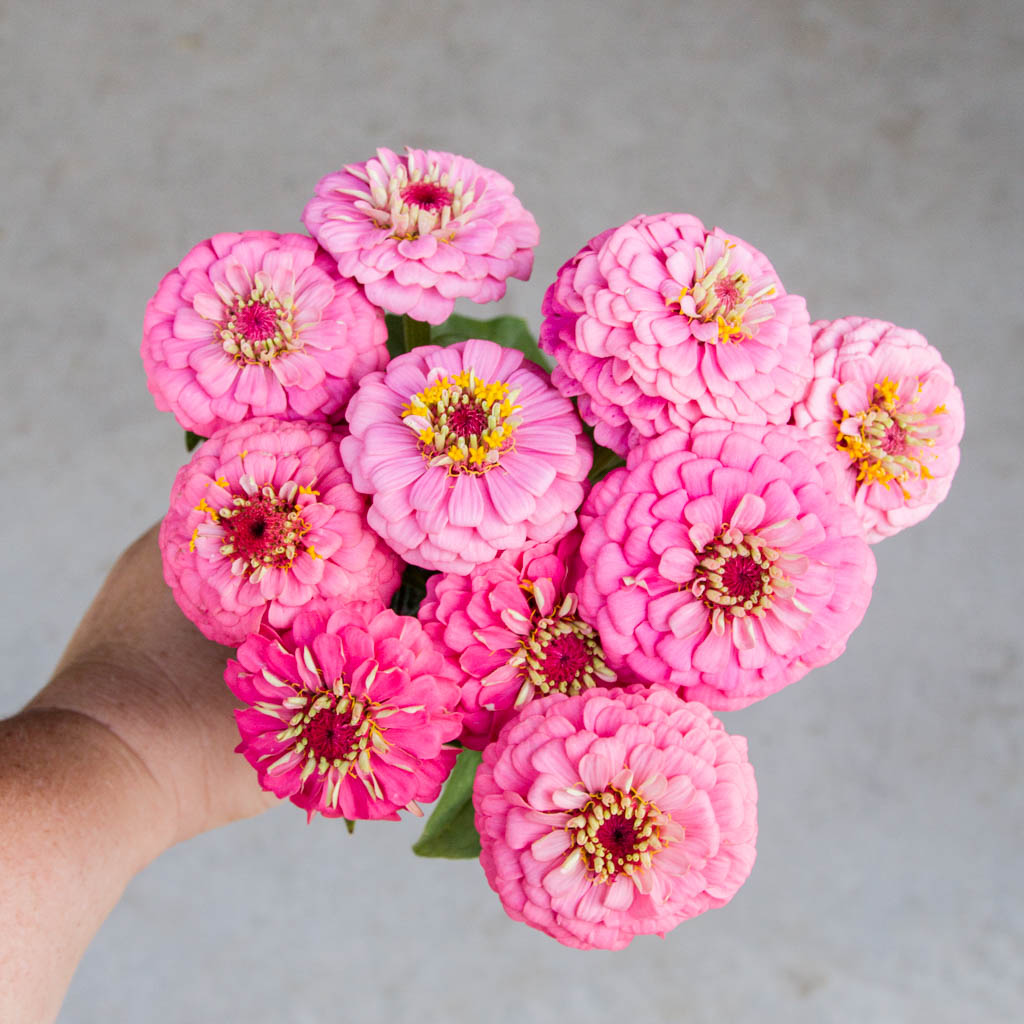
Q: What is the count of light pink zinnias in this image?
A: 8